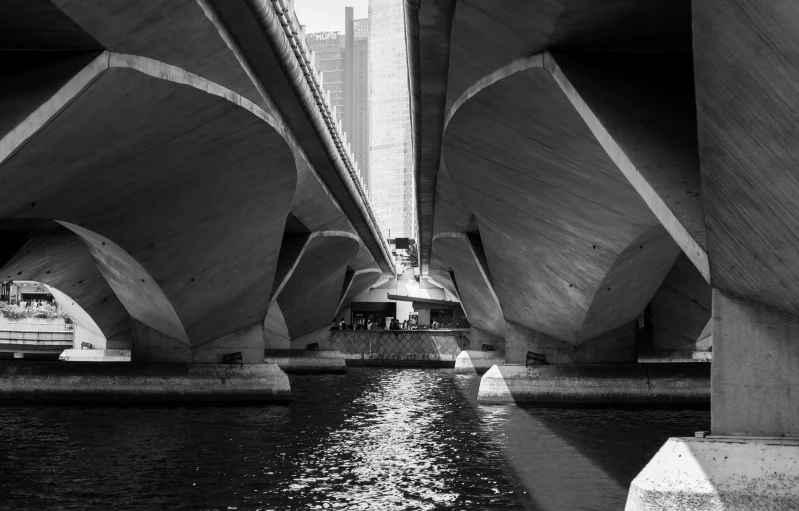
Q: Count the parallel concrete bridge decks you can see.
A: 2